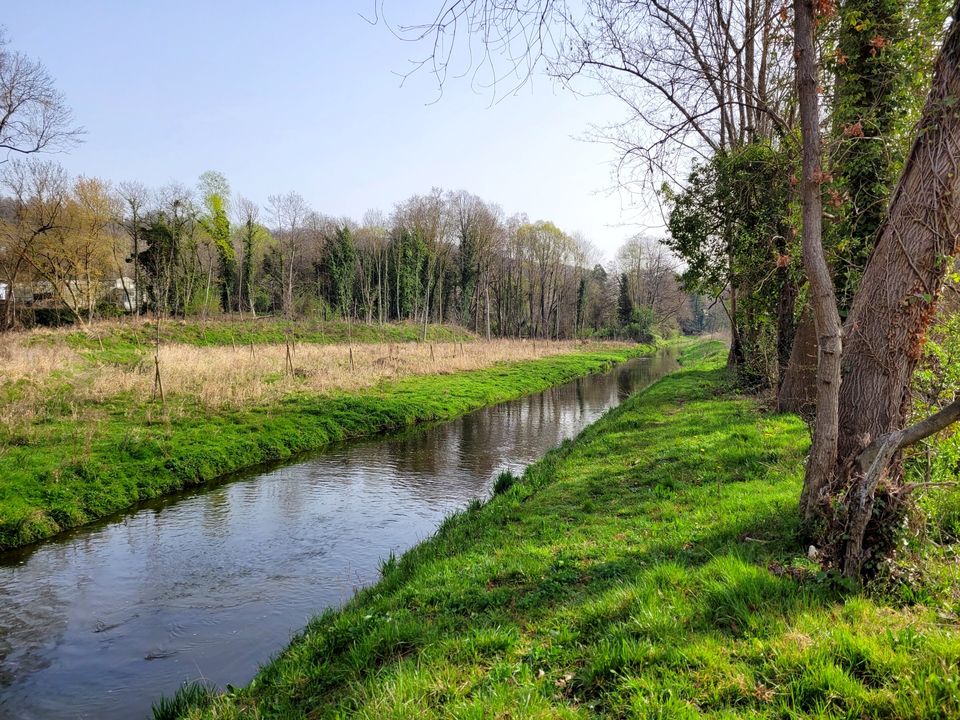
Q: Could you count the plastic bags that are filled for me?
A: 0